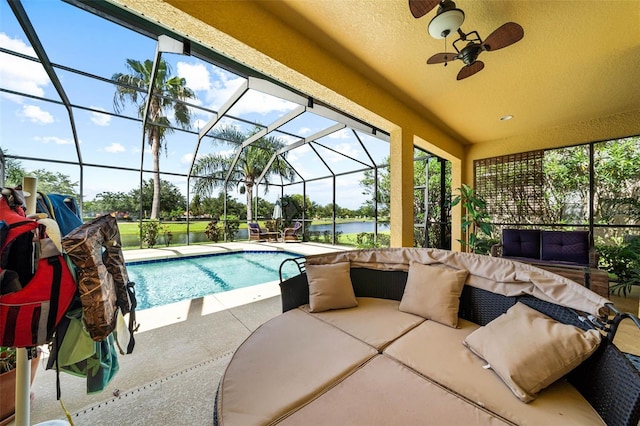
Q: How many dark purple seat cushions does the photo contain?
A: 2